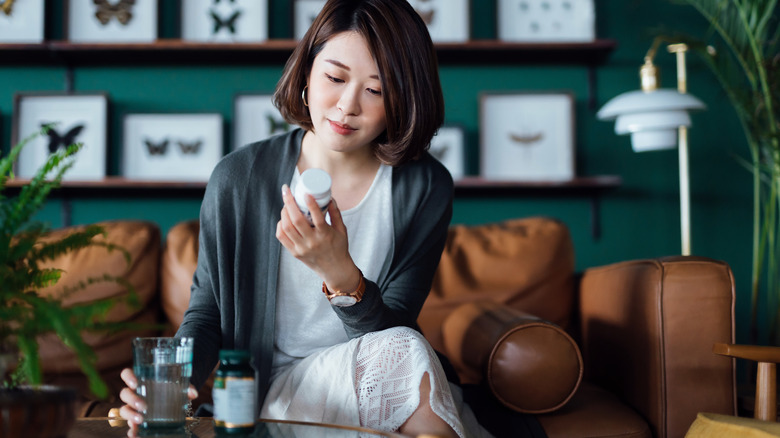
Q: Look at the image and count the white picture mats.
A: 11